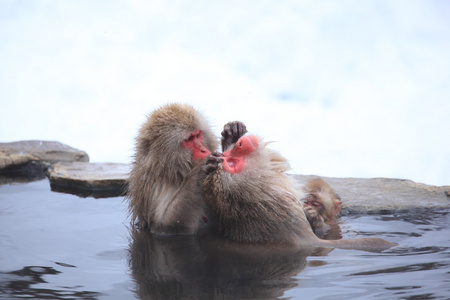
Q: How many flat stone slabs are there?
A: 3